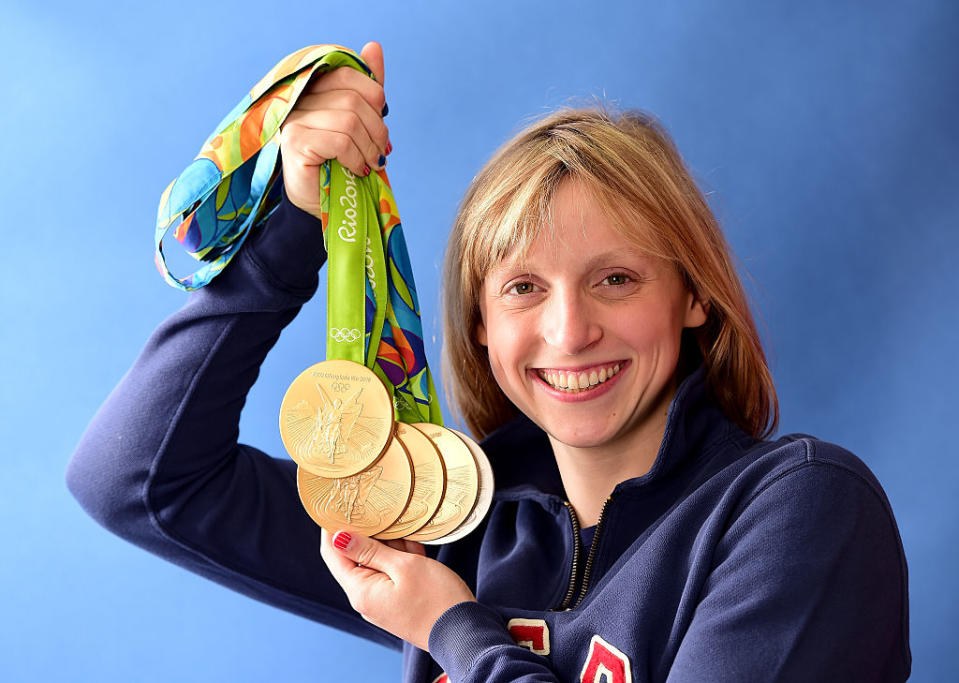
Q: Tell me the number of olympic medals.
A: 5